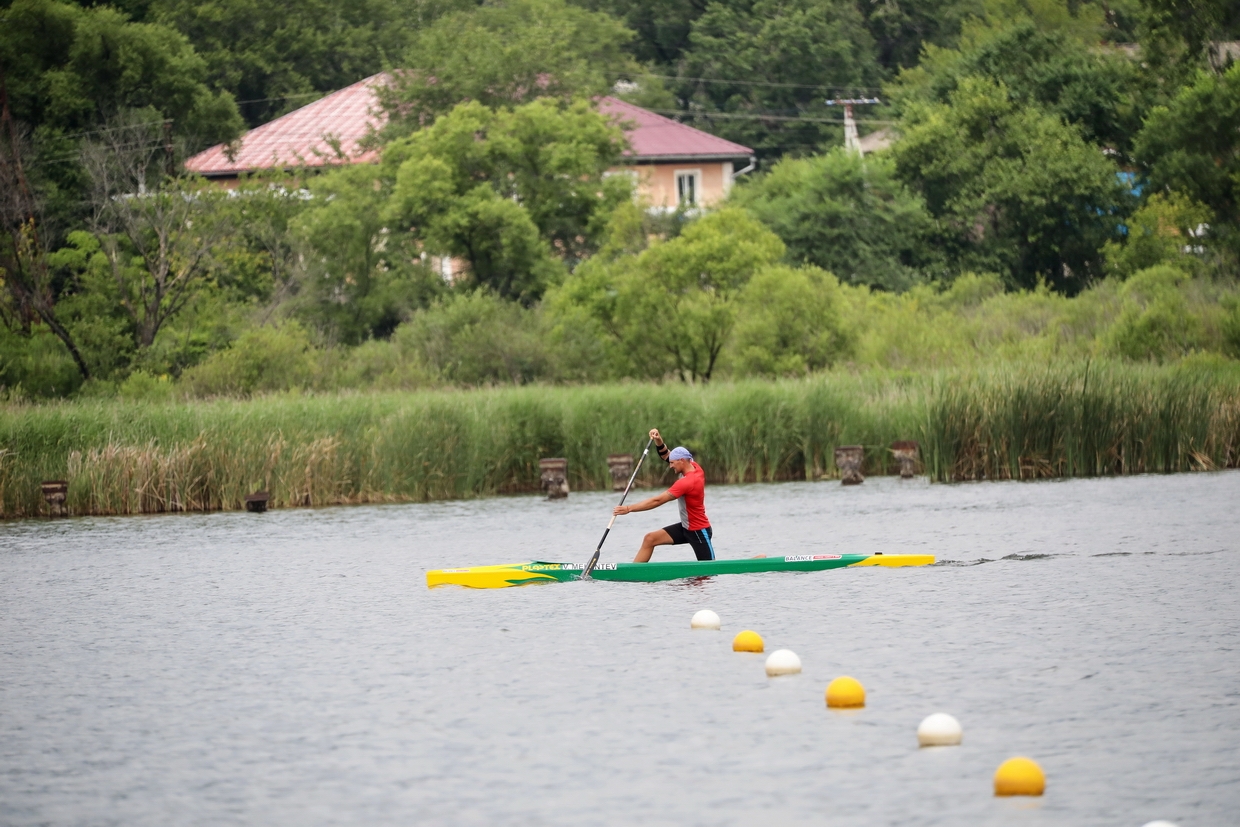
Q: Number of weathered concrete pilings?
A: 6